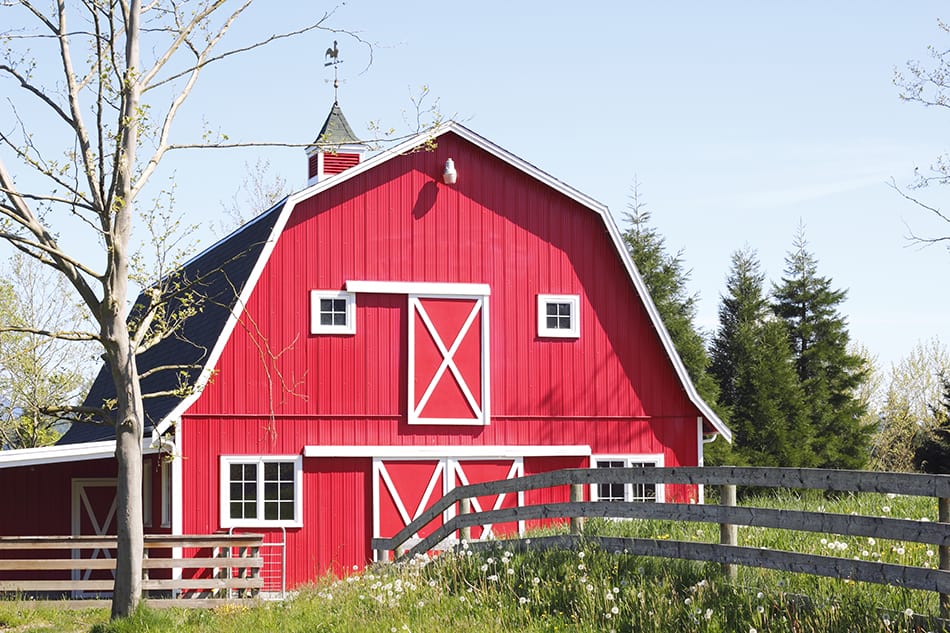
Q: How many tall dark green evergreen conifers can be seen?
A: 3